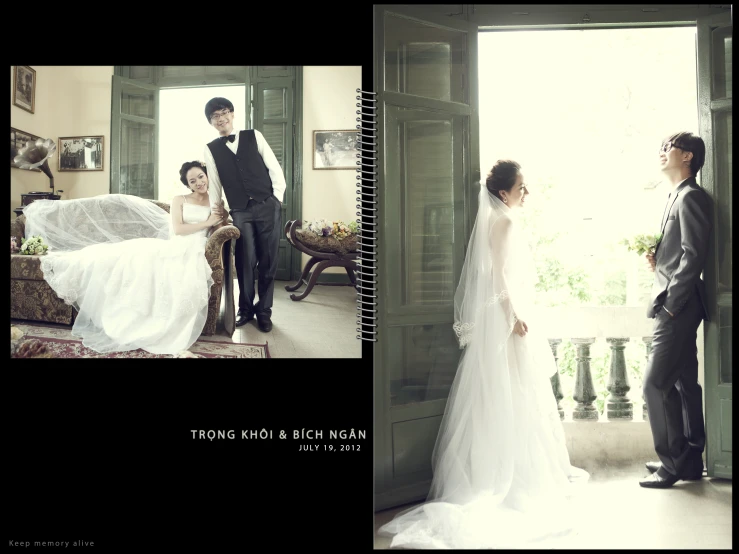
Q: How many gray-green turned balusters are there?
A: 4